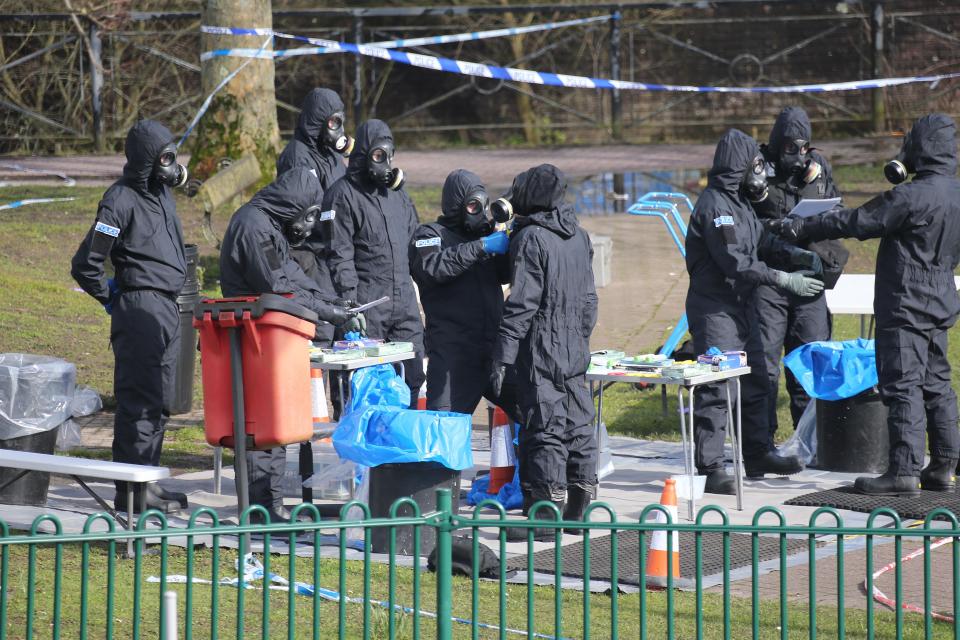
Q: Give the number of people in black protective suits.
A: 9